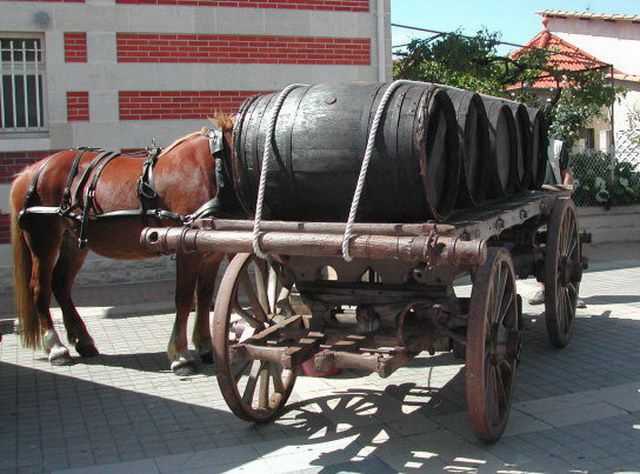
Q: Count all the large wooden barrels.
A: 5